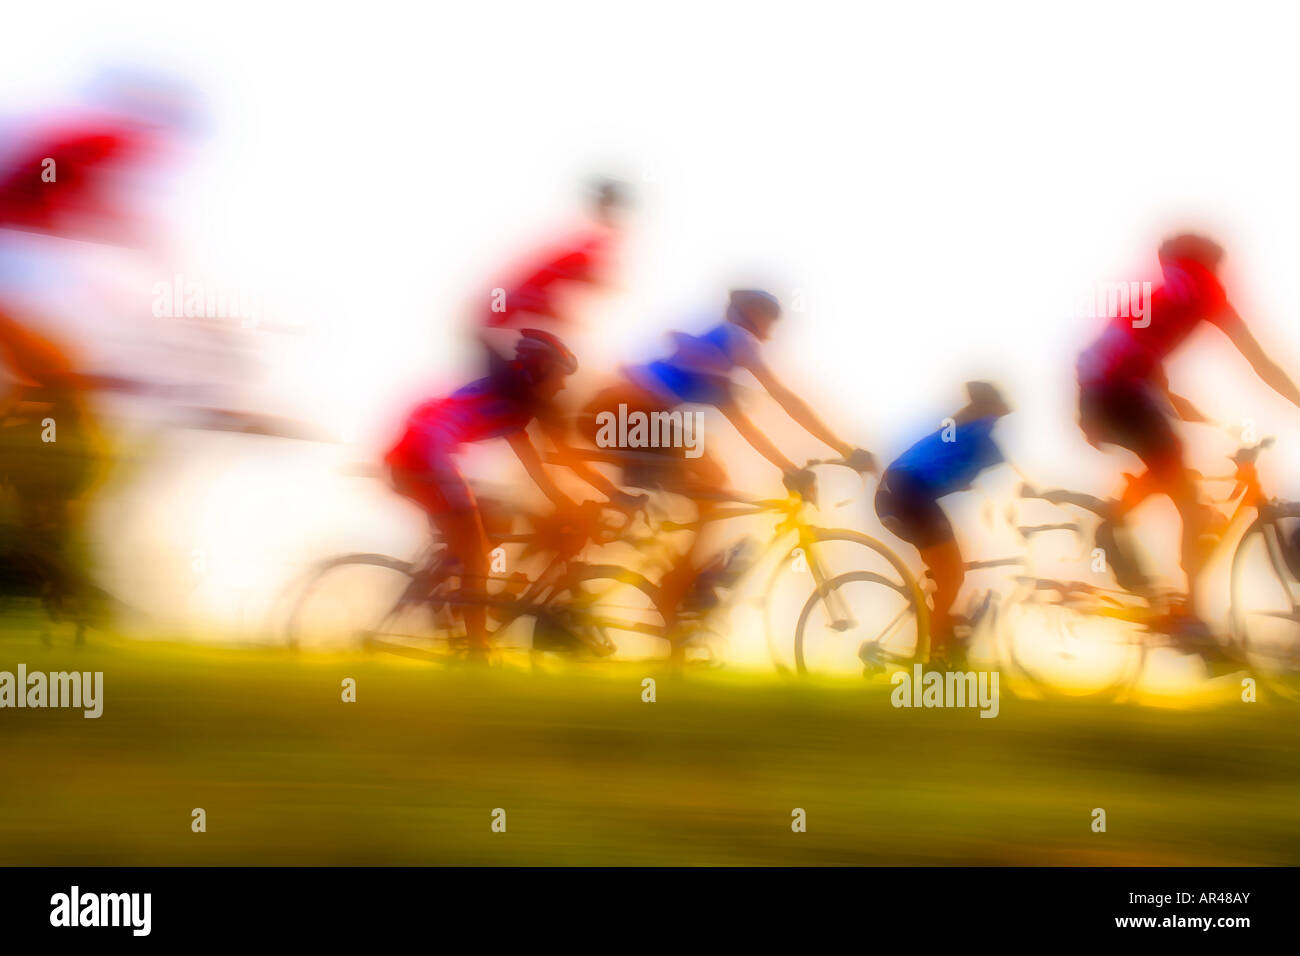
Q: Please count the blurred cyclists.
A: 6